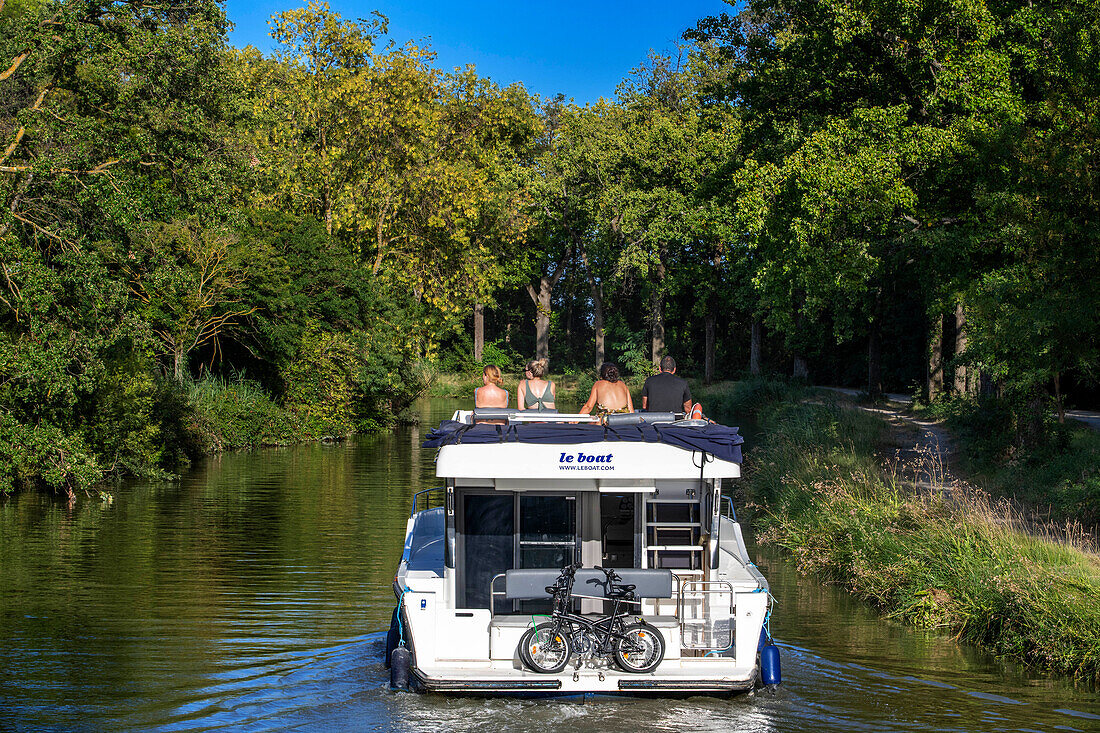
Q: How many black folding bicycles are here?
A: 2